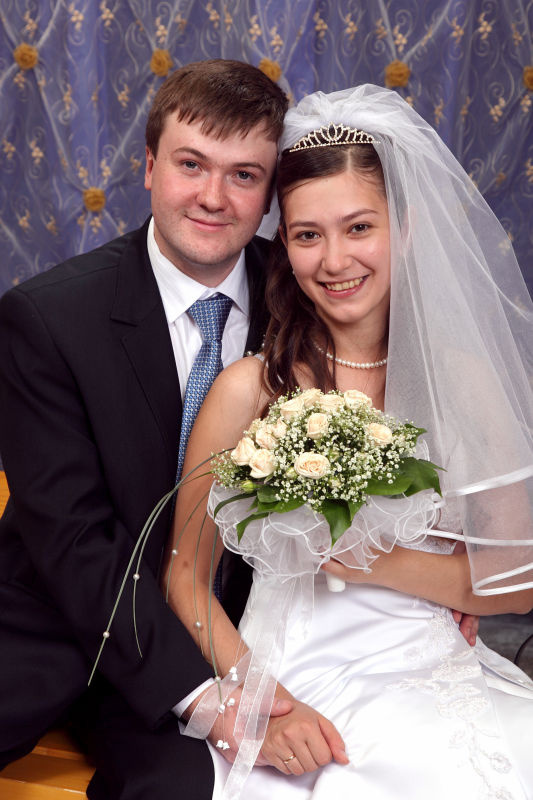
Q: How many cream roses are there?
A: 11